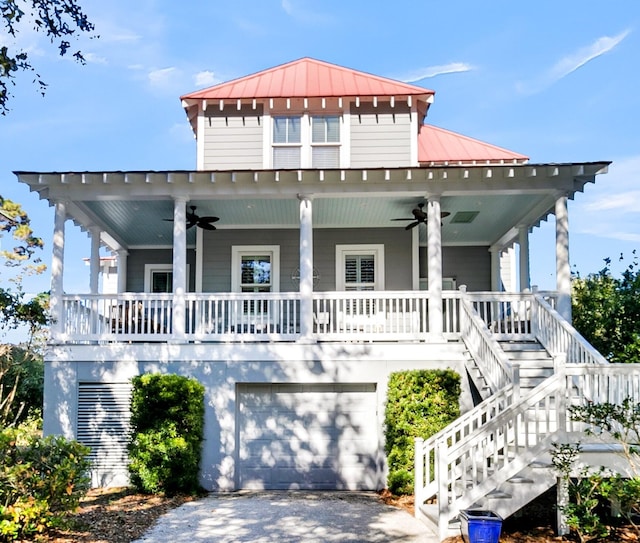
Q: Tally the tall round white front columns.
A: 5